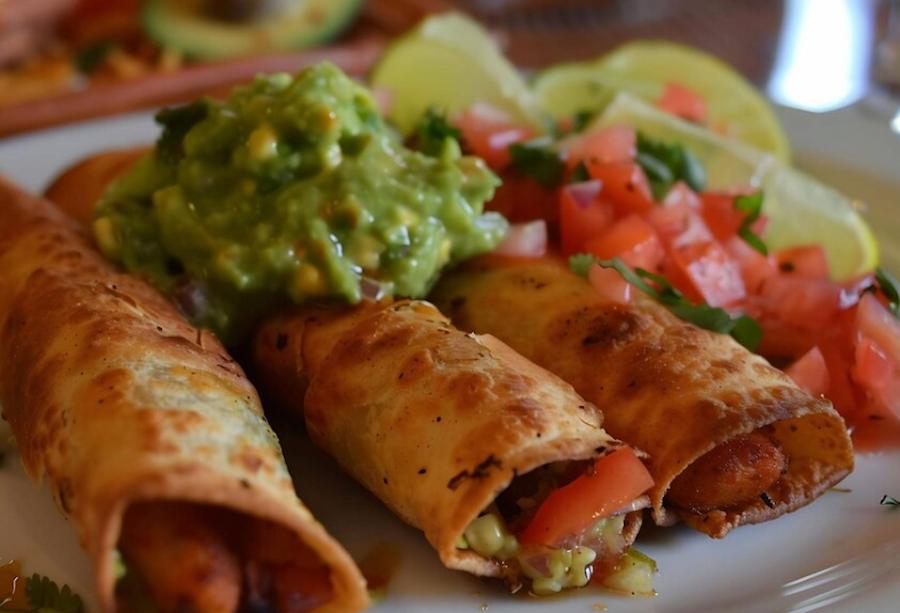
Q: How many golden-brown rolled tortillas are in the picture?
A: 3